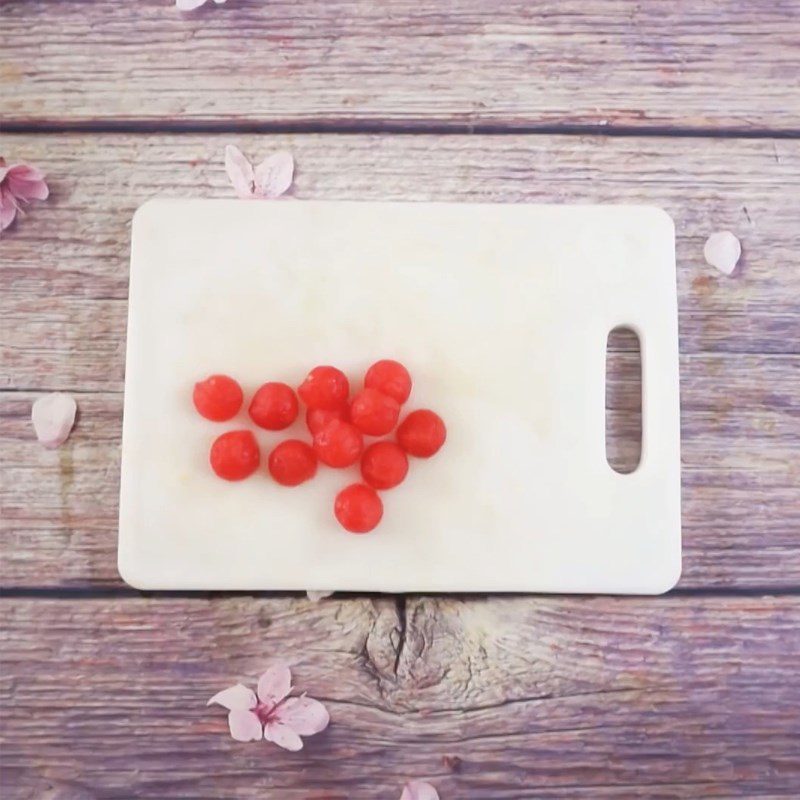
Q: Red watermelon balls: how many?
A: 12